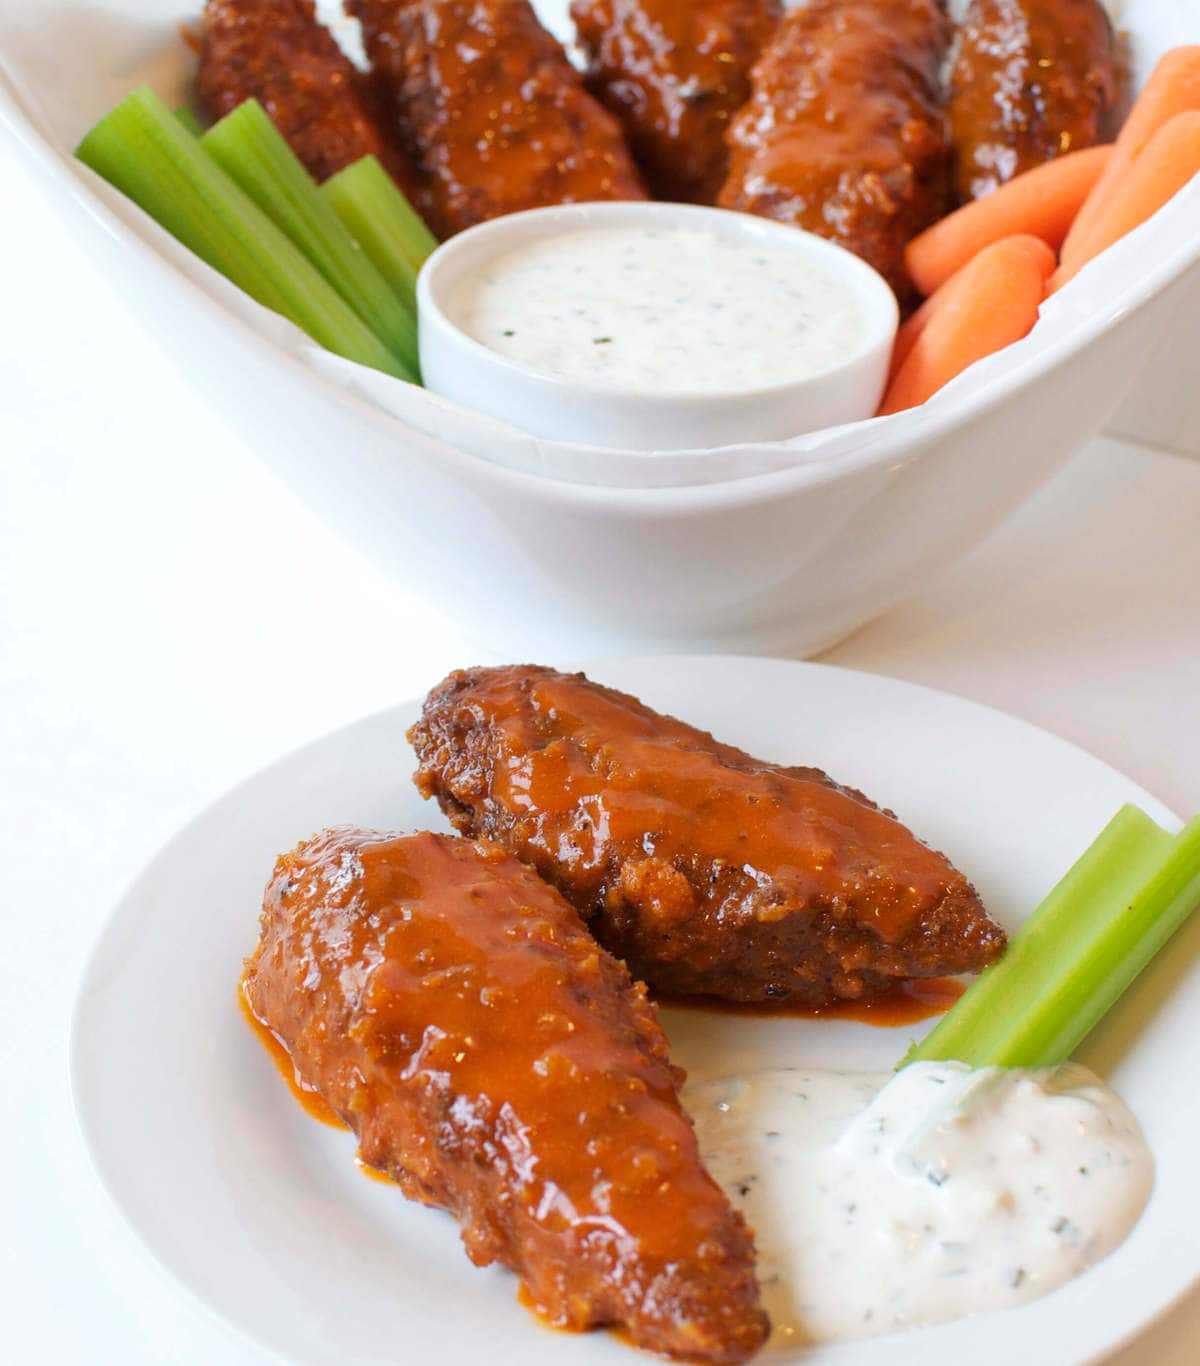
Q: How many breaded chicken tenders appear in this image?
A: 7